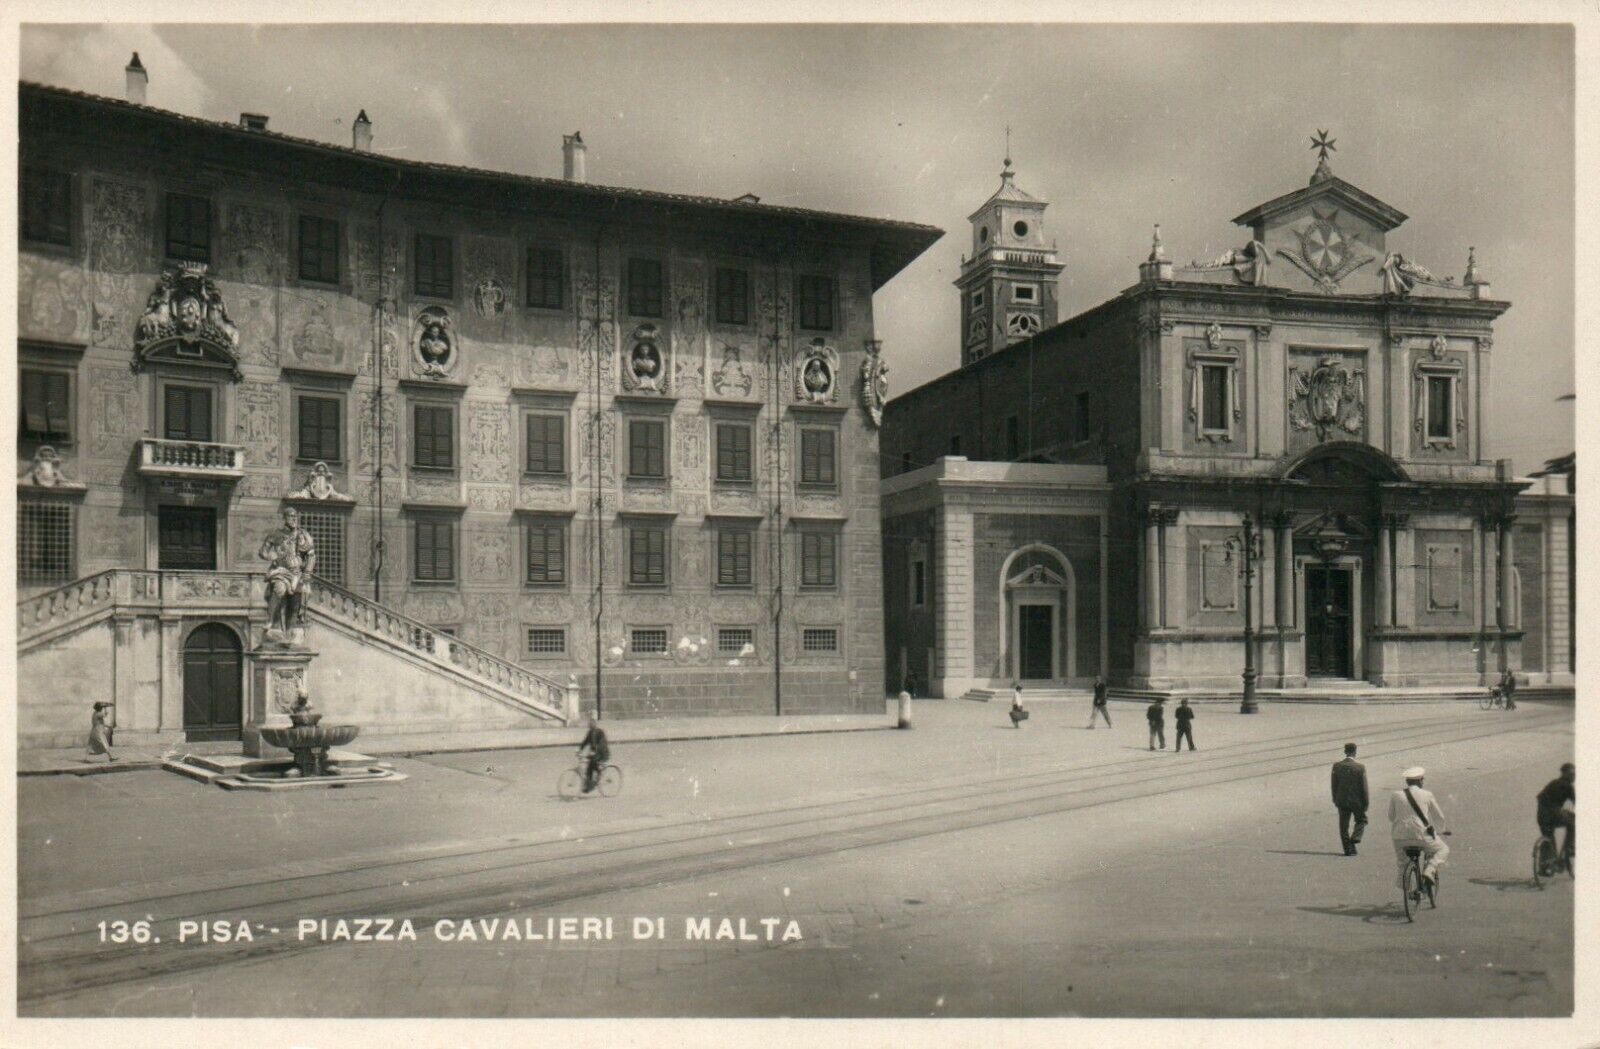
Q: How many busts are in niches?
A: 3